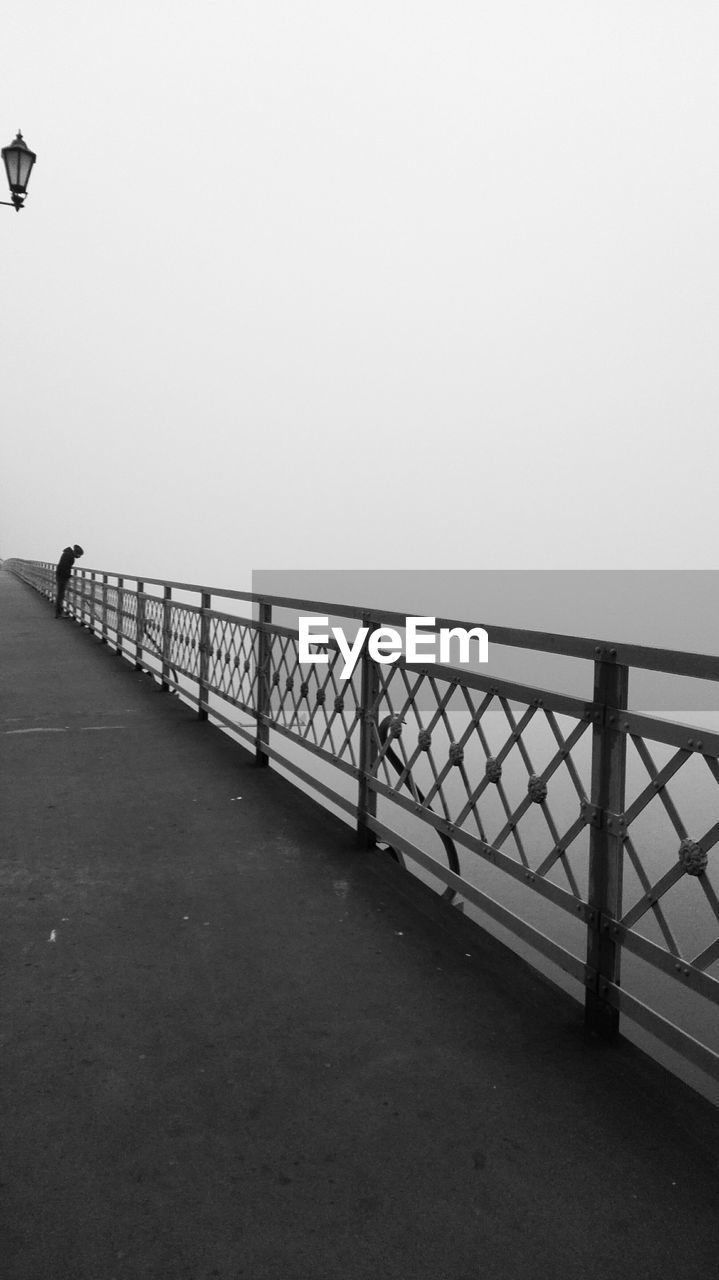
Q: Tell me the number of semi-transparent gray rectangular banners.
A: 1